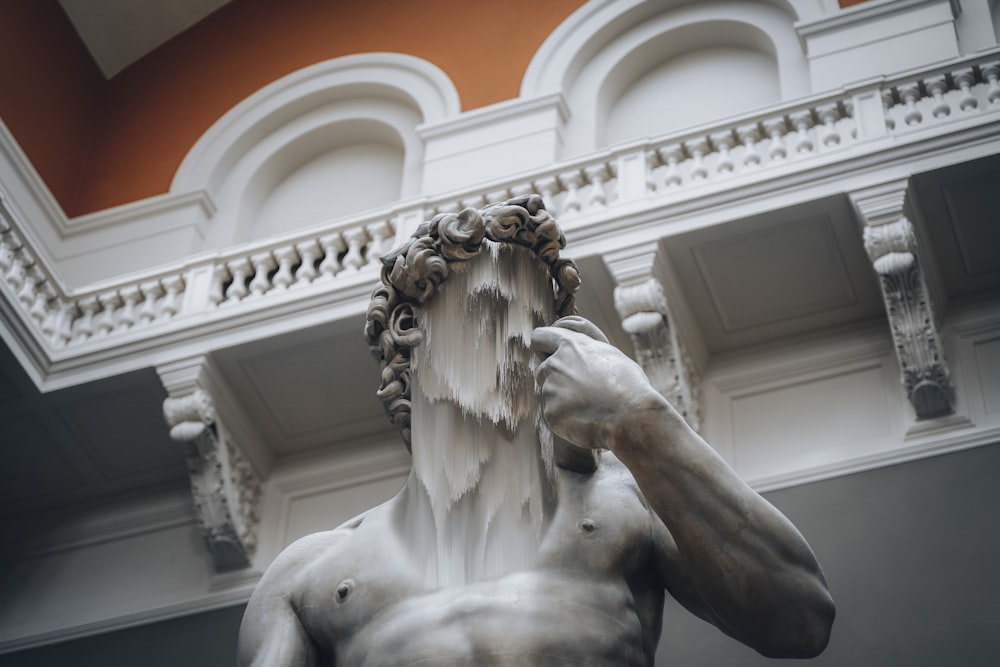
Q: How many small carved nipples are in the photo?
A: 2